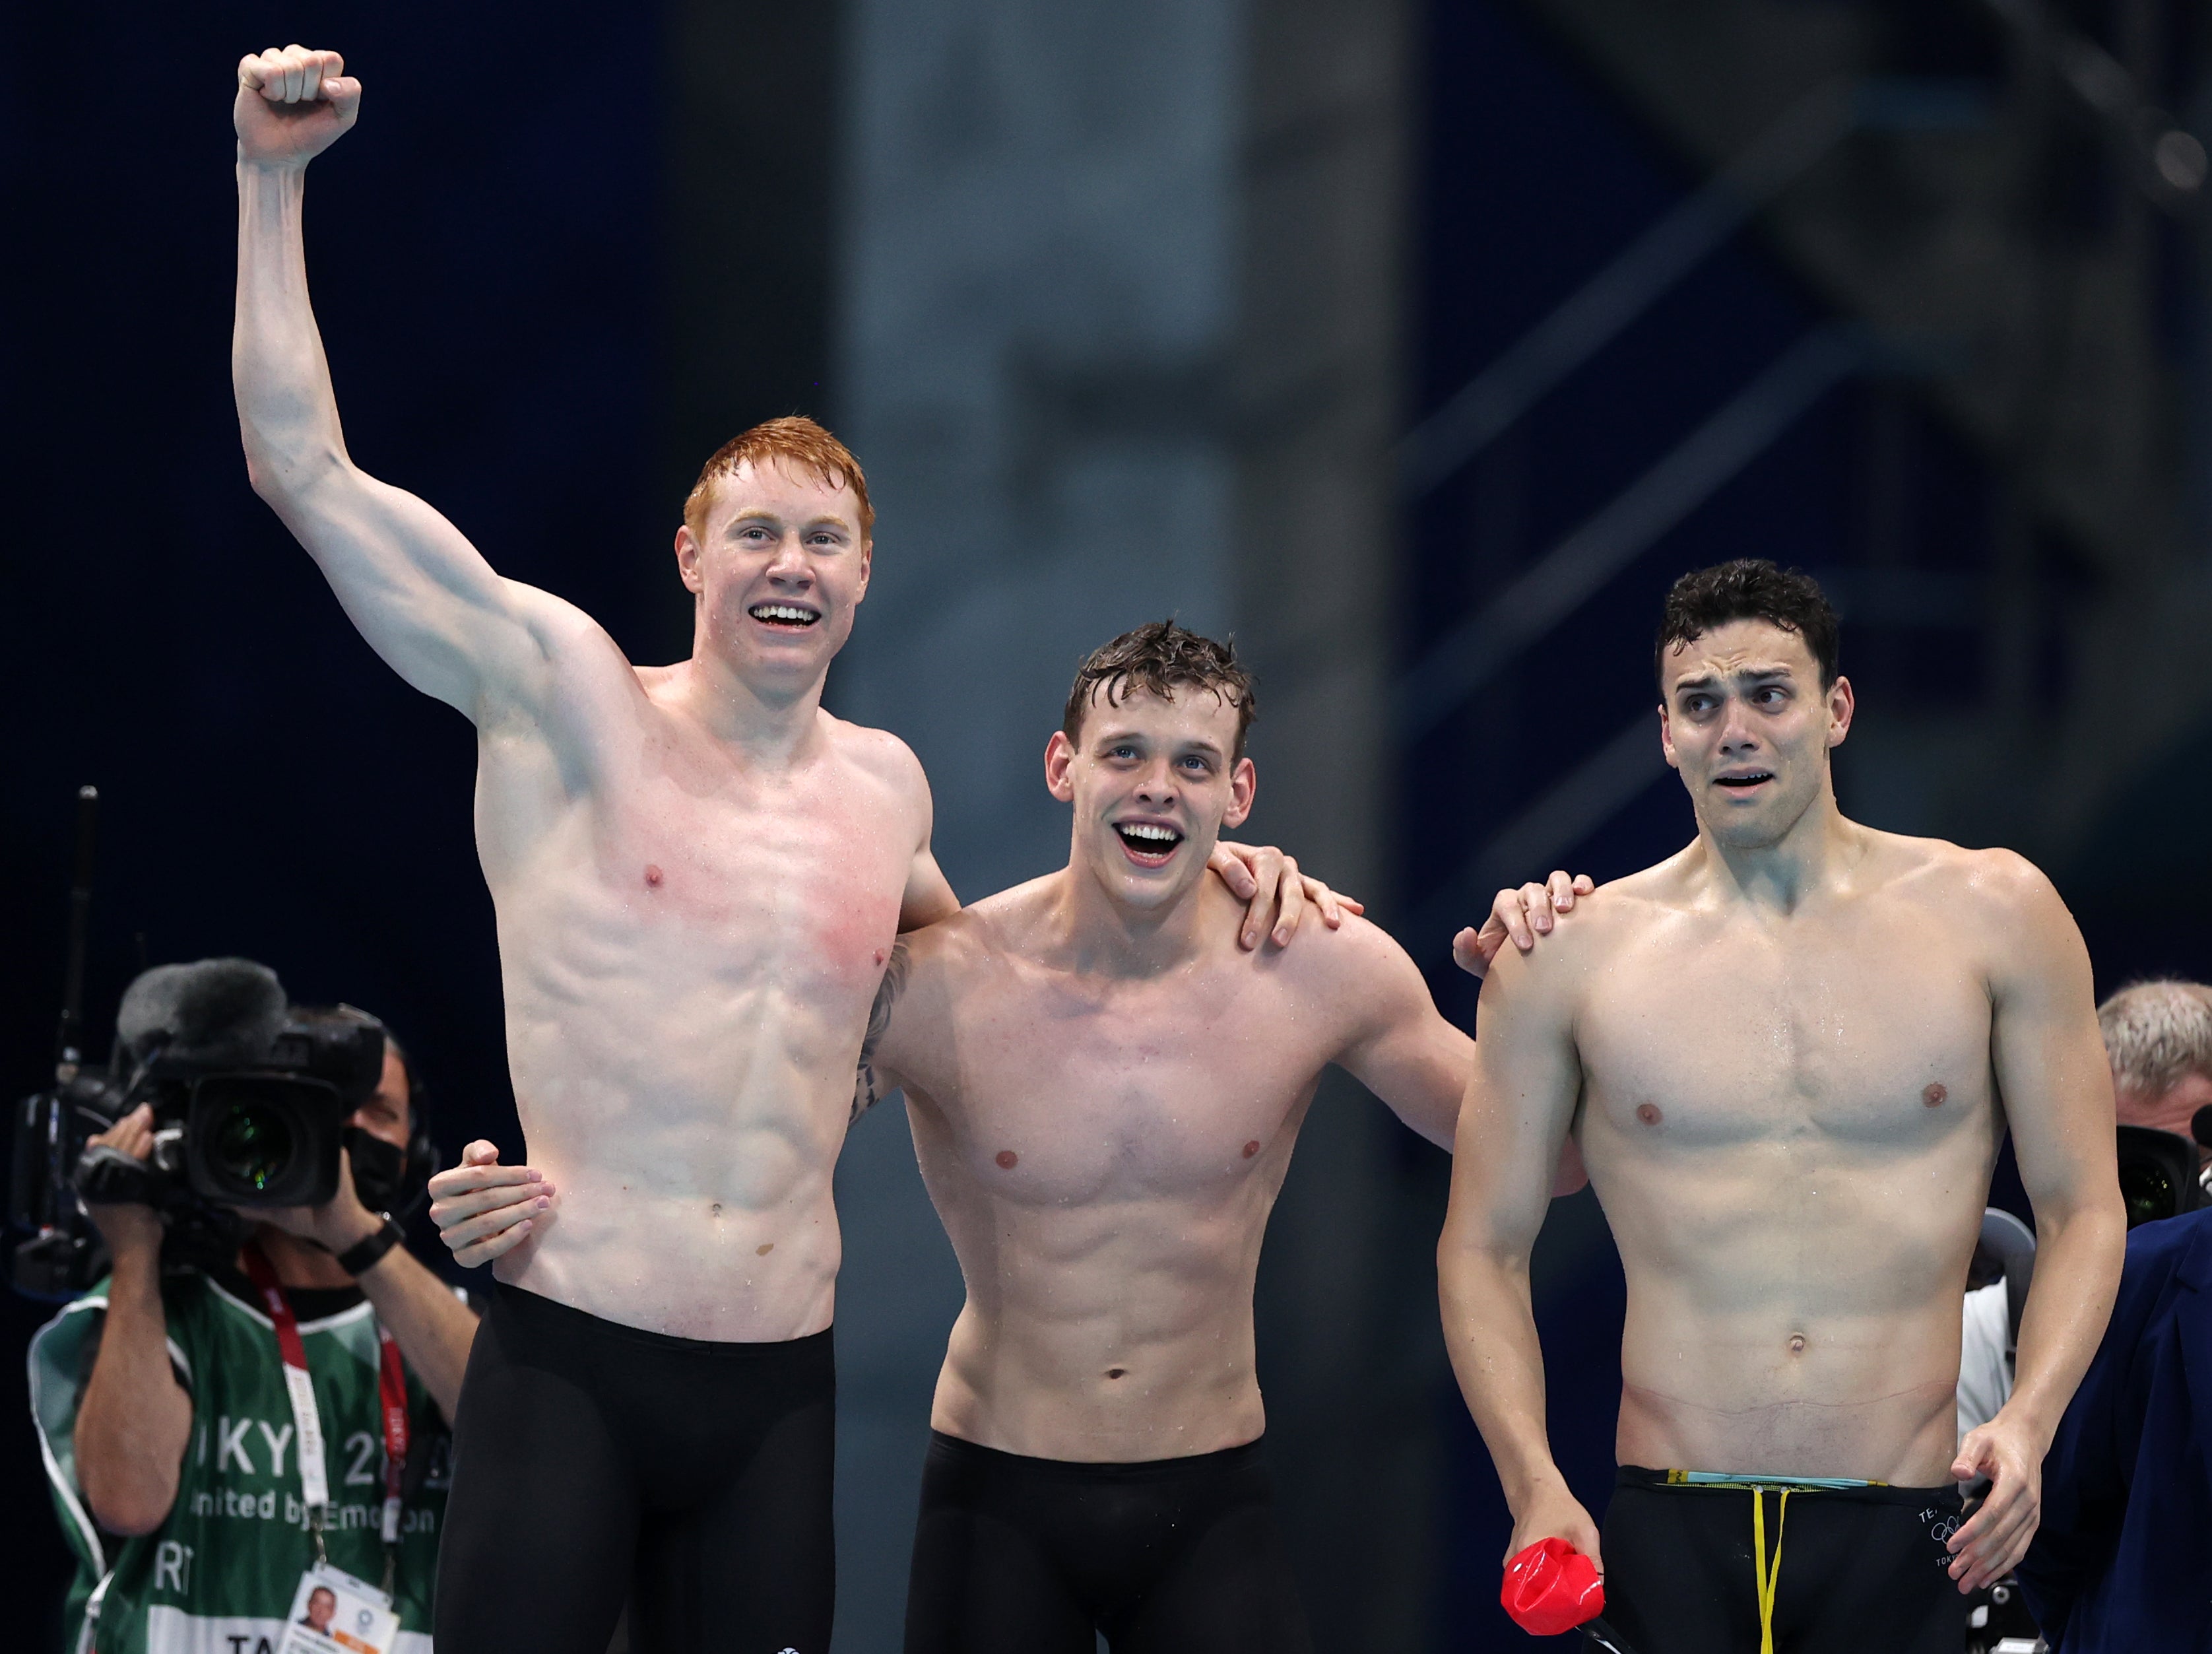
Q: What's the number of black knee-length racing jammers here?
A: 3